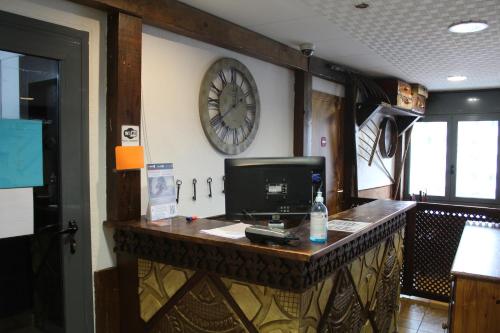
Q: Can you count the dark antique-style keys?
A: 4